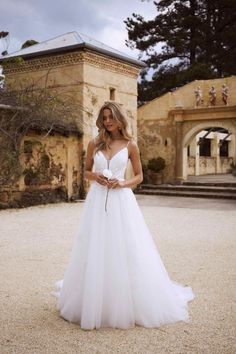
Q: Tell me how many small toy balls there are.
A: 0